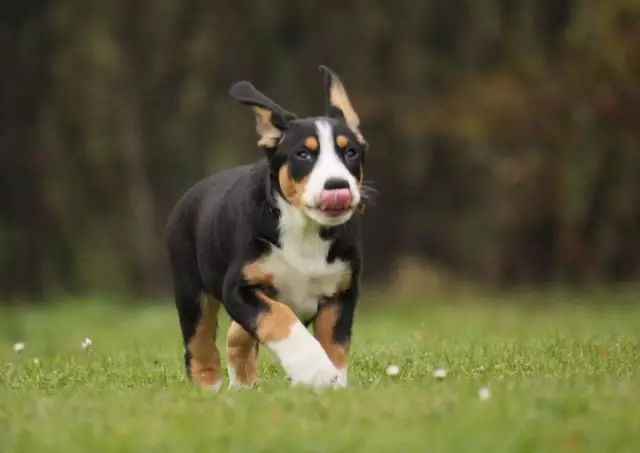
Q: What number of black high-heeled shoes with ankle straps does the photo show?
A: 0